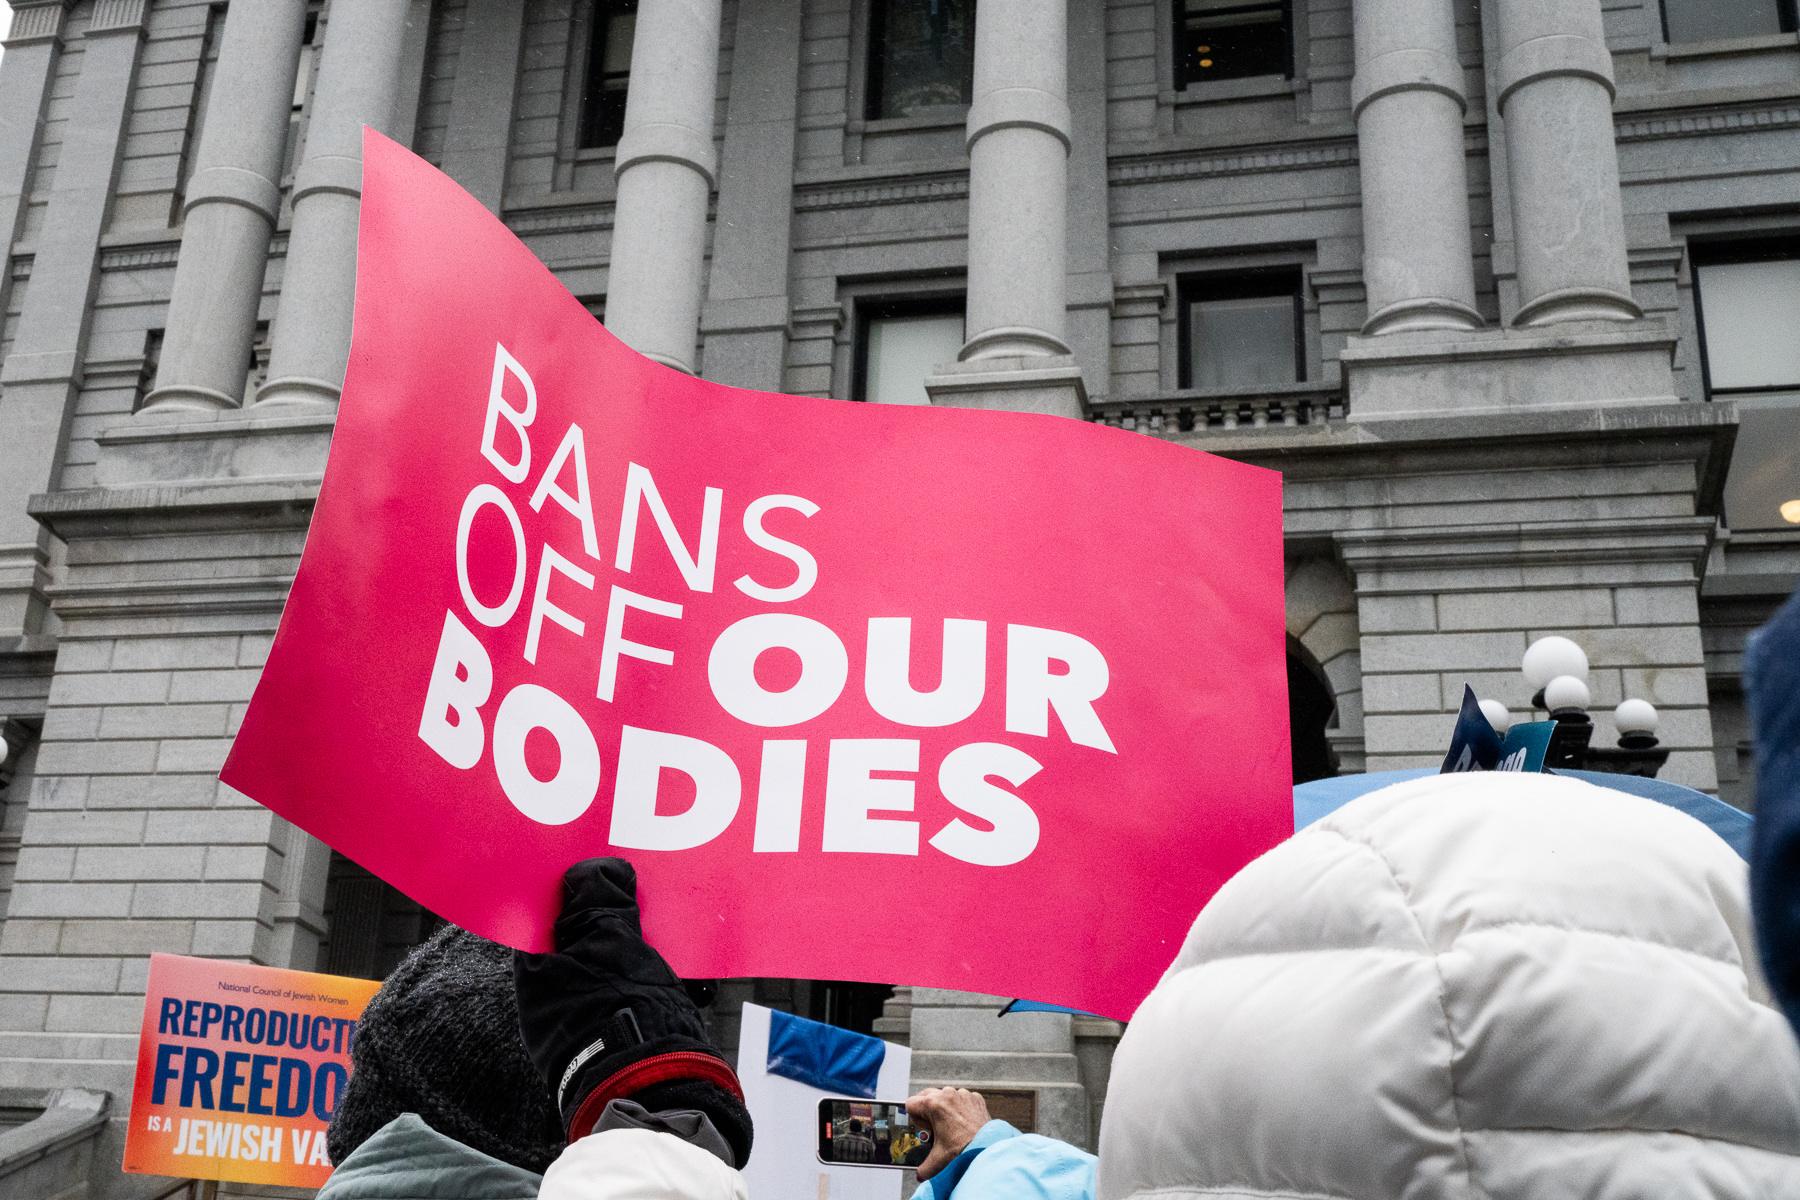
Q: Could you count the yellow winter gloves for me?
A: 0